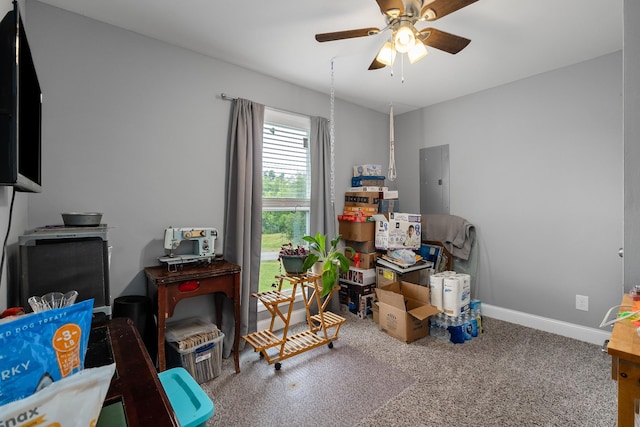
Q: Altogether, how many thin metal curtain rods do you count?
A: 1